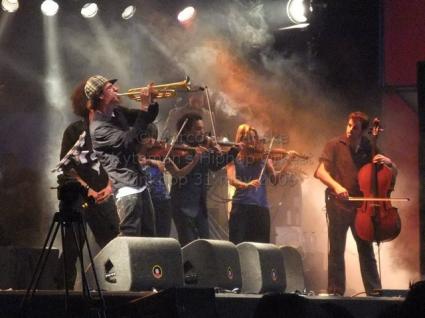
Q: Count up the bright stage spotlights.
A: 6